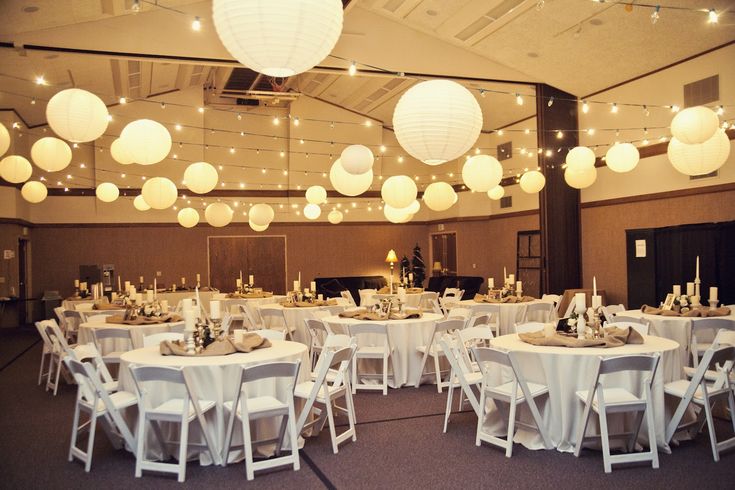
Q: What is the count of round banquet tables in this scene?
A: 11